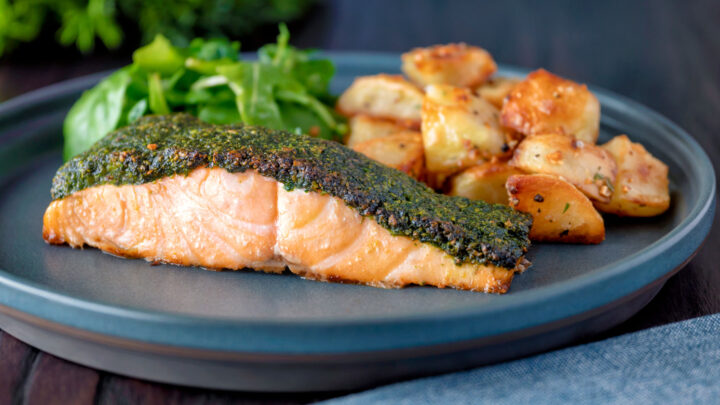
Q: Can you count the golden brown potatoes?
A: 11